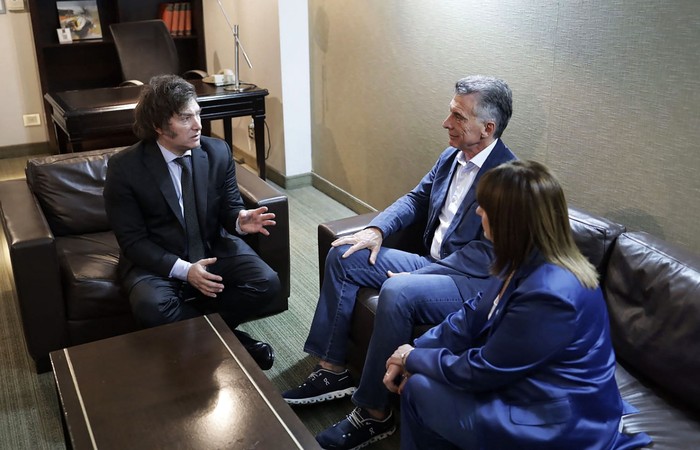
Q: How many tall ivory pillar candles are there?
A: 0